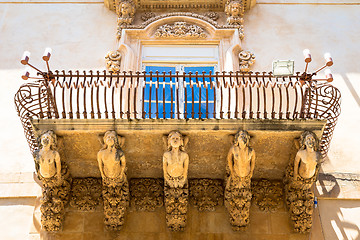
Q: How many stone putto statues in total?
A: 5